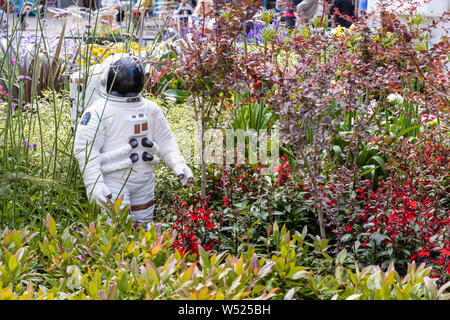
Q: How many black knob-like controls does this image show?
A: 4